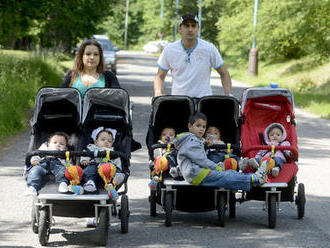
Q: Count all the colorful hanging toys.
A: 5